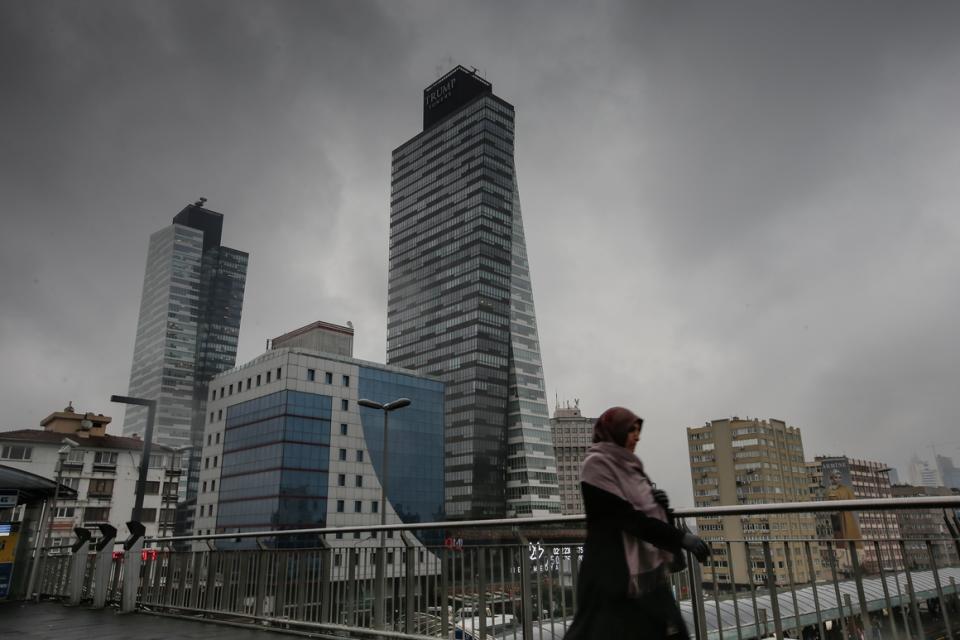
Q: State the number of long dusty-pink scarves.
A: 1